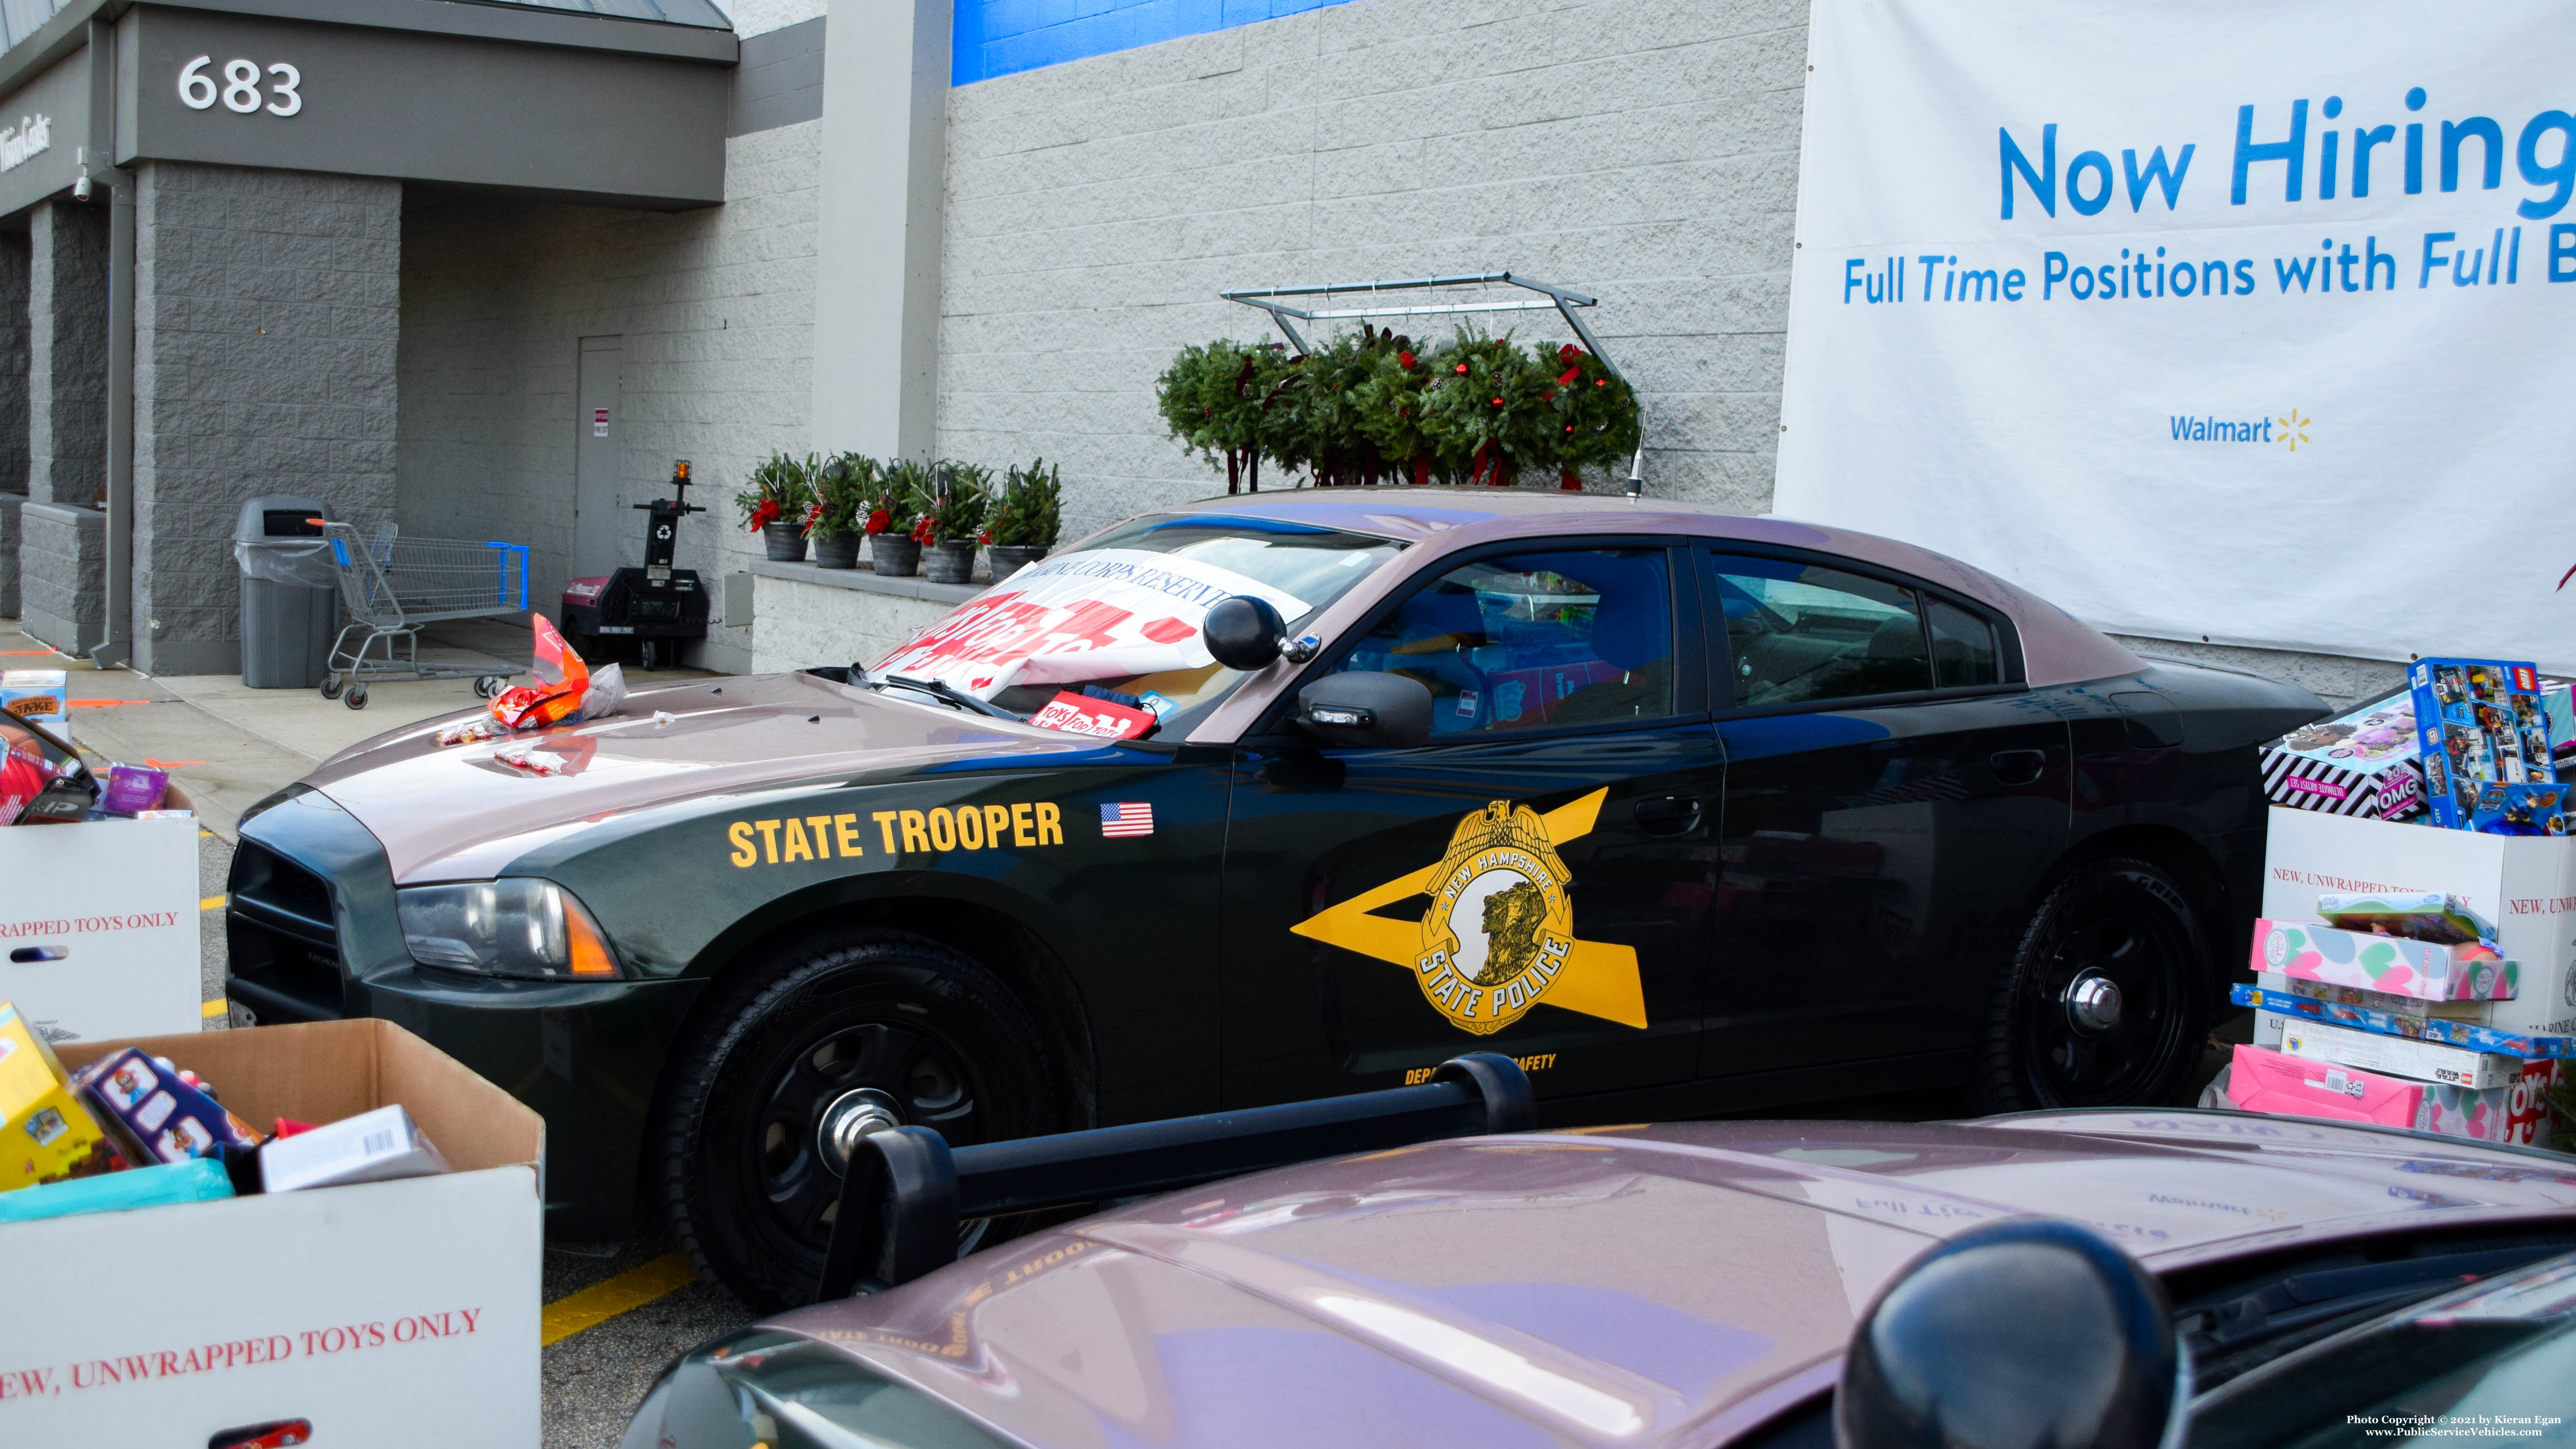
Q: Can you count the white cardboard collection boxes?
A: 3